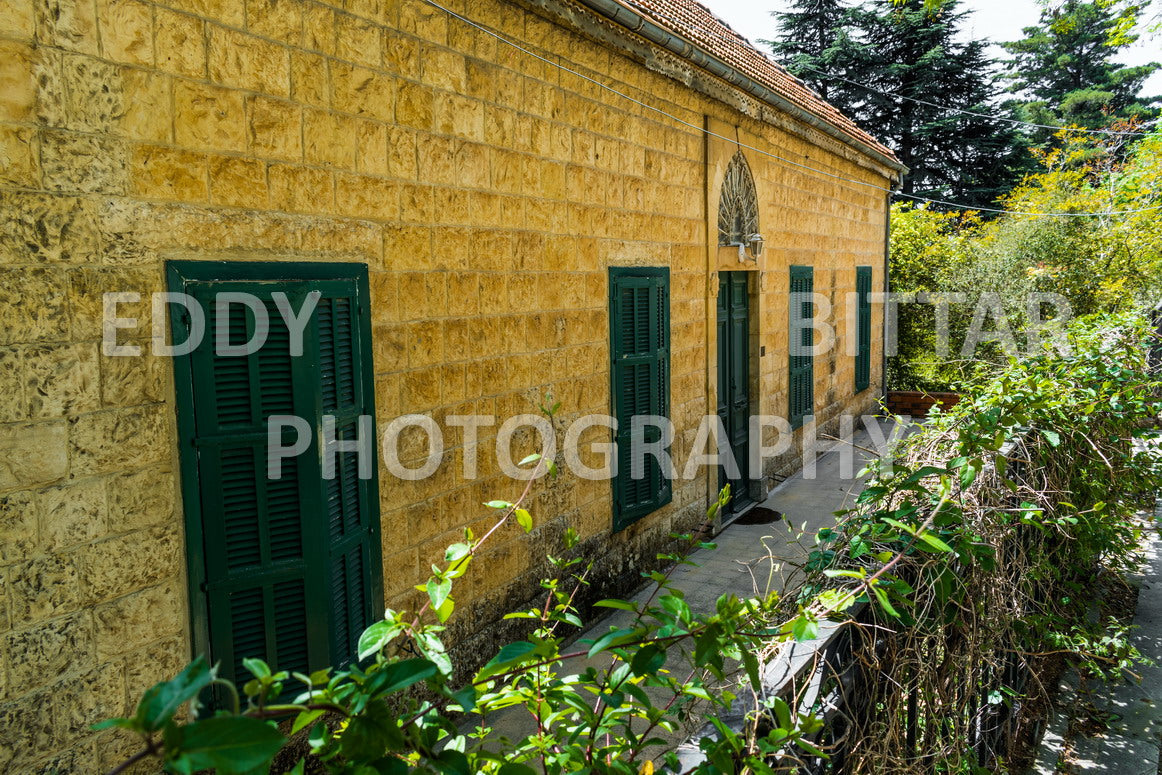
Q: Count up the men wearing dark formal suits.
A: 0